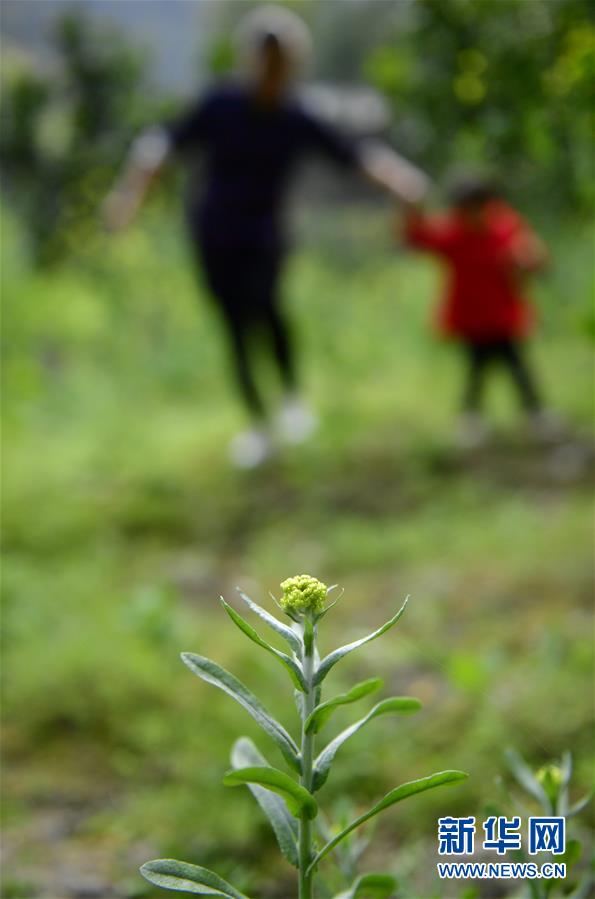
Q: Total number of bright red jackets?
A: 1